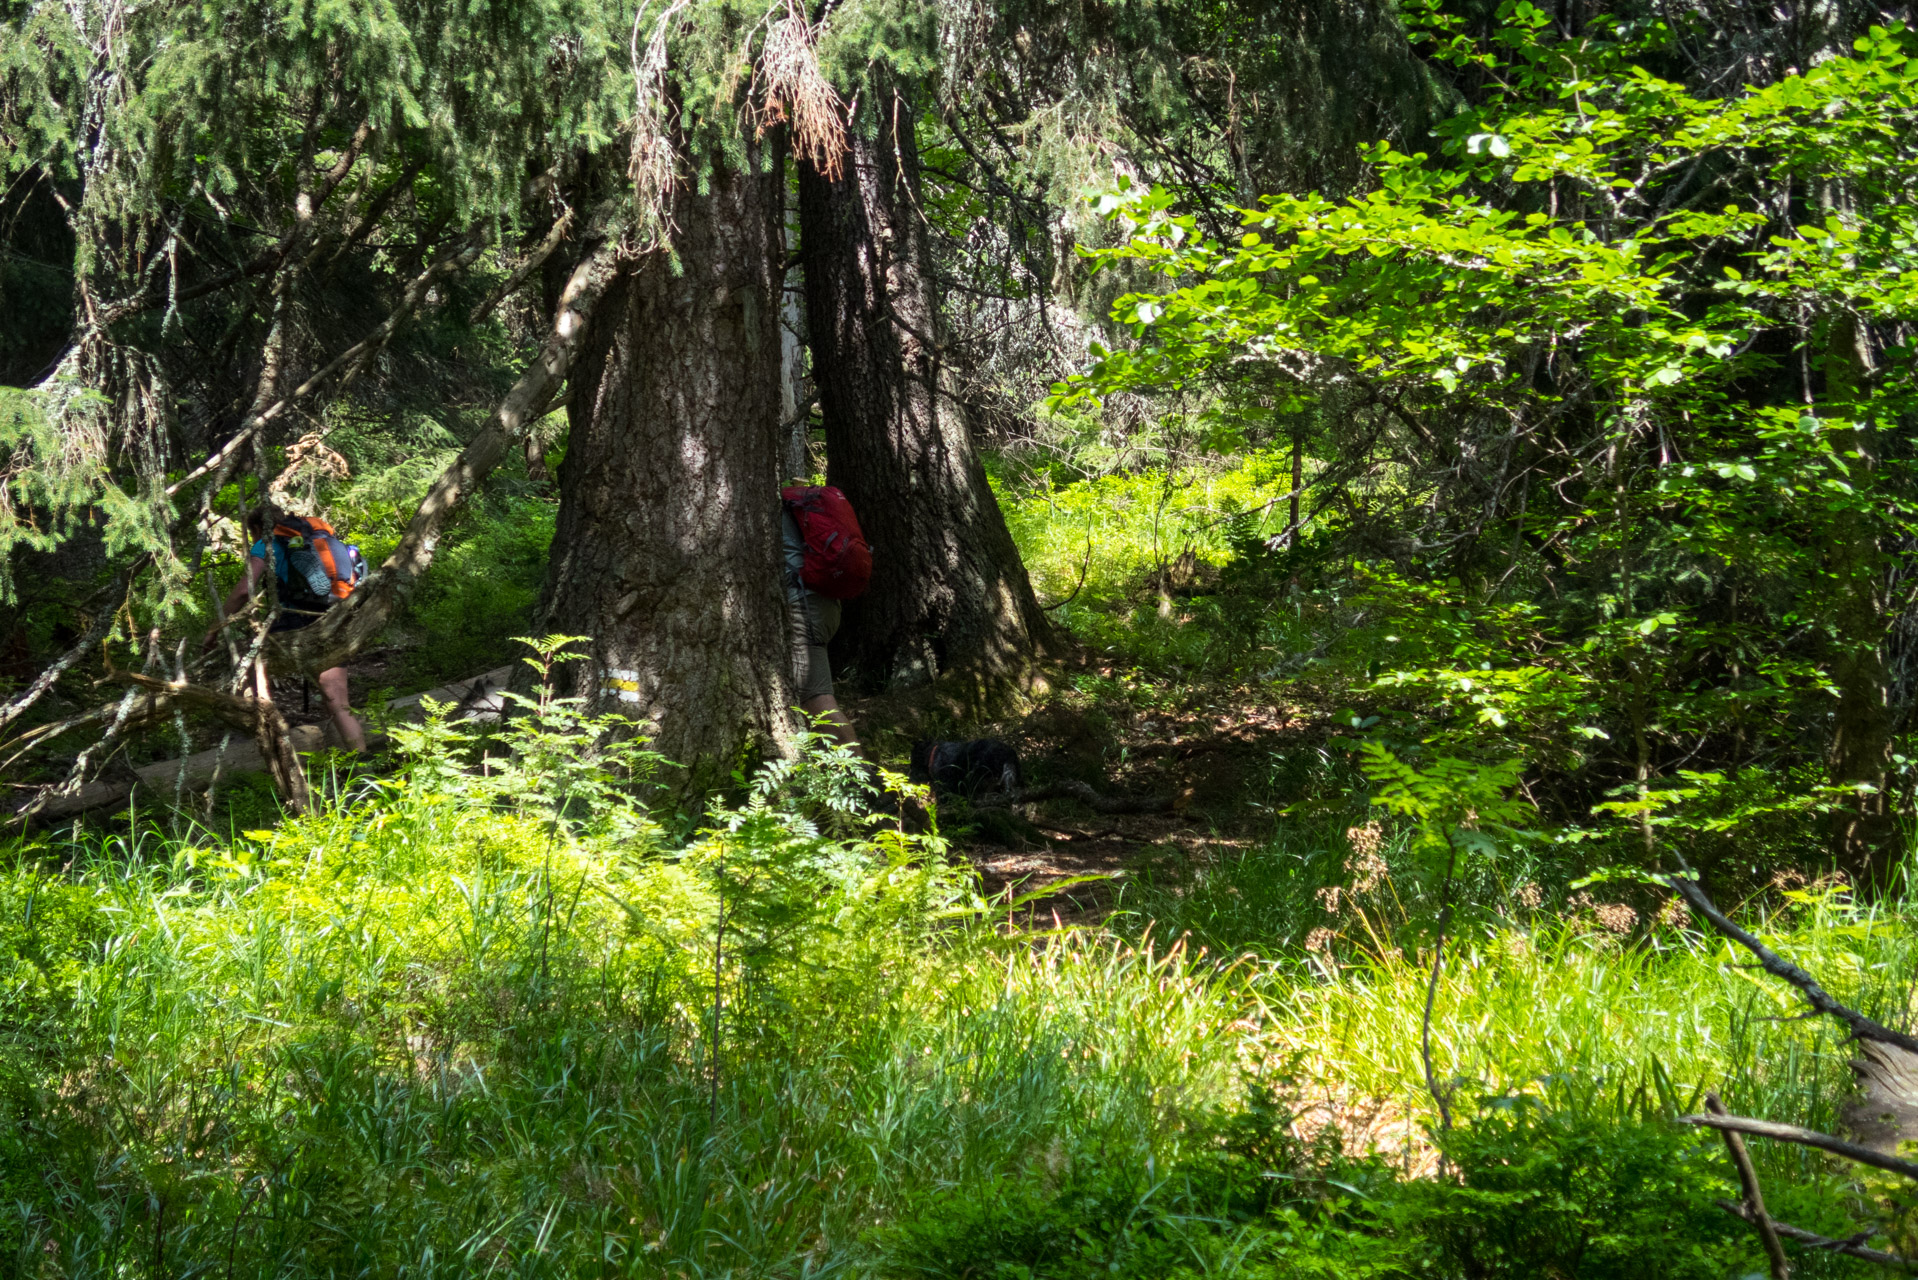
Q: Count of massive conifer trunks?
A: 2